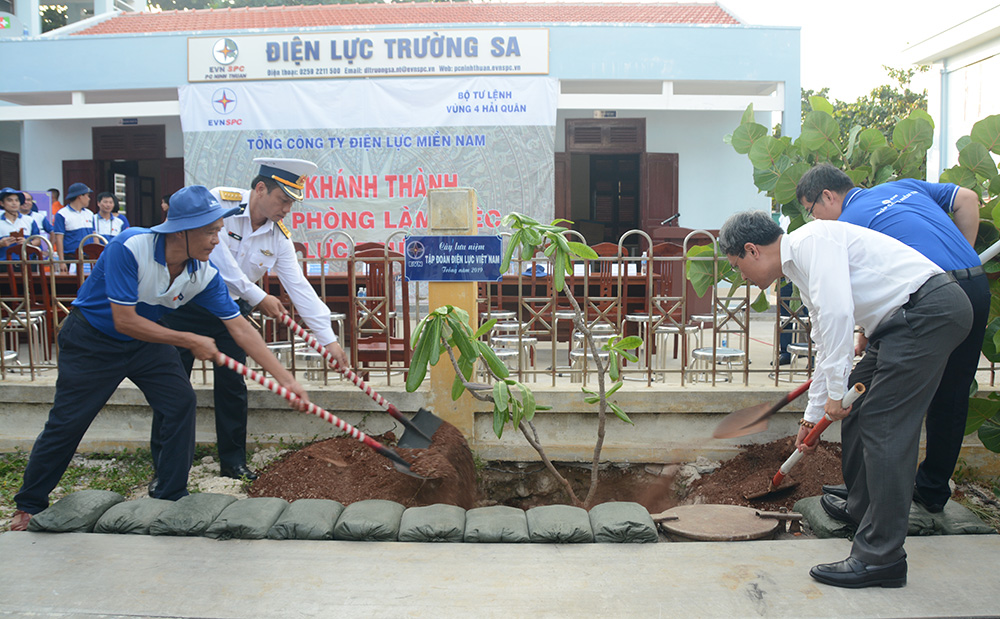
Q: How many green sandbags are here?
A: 13